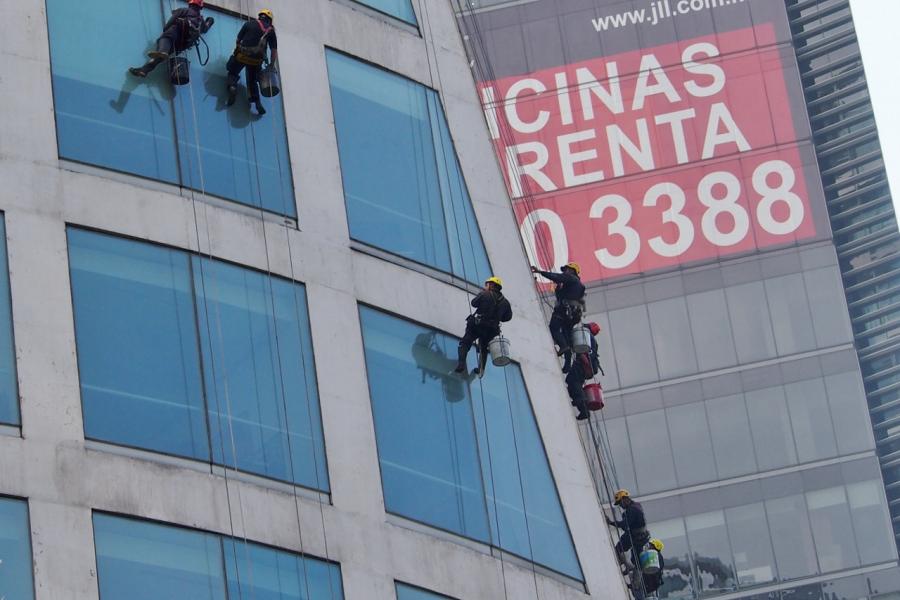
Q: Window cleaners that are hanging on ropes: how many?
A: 7